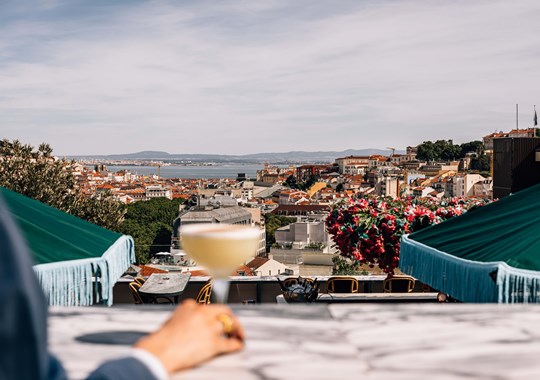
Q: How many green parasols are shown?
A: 2